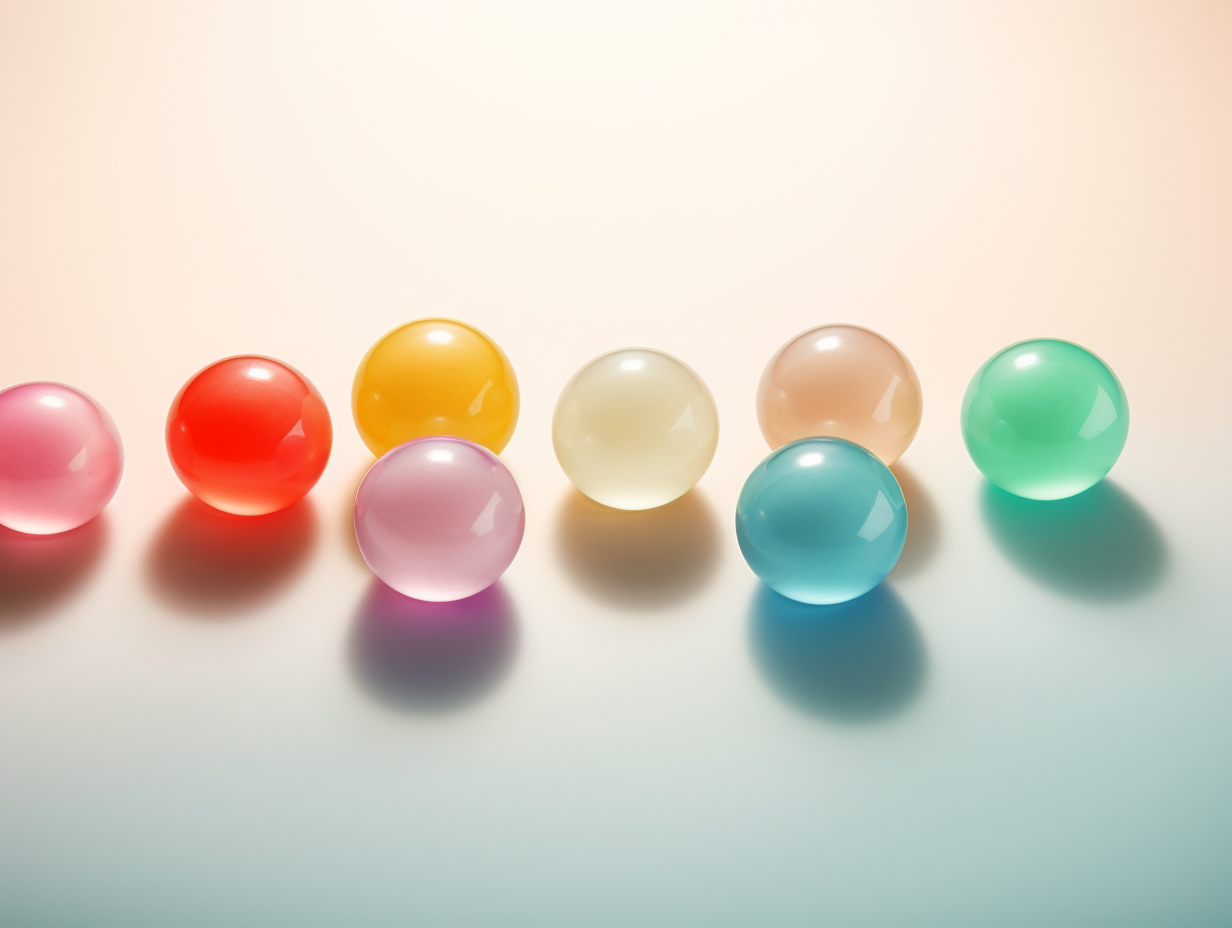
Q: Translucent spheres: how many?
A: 8